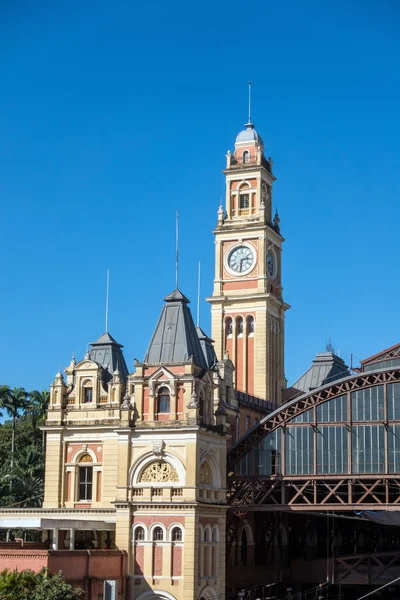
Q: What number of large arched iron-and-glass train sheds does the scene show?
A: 1